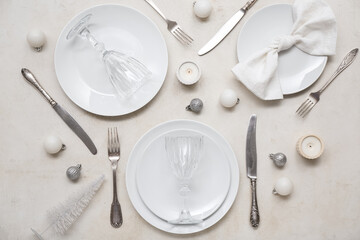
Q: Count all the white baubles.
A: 5